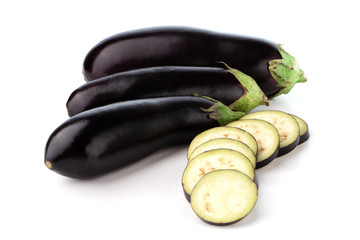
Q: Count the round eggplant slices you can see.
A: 7